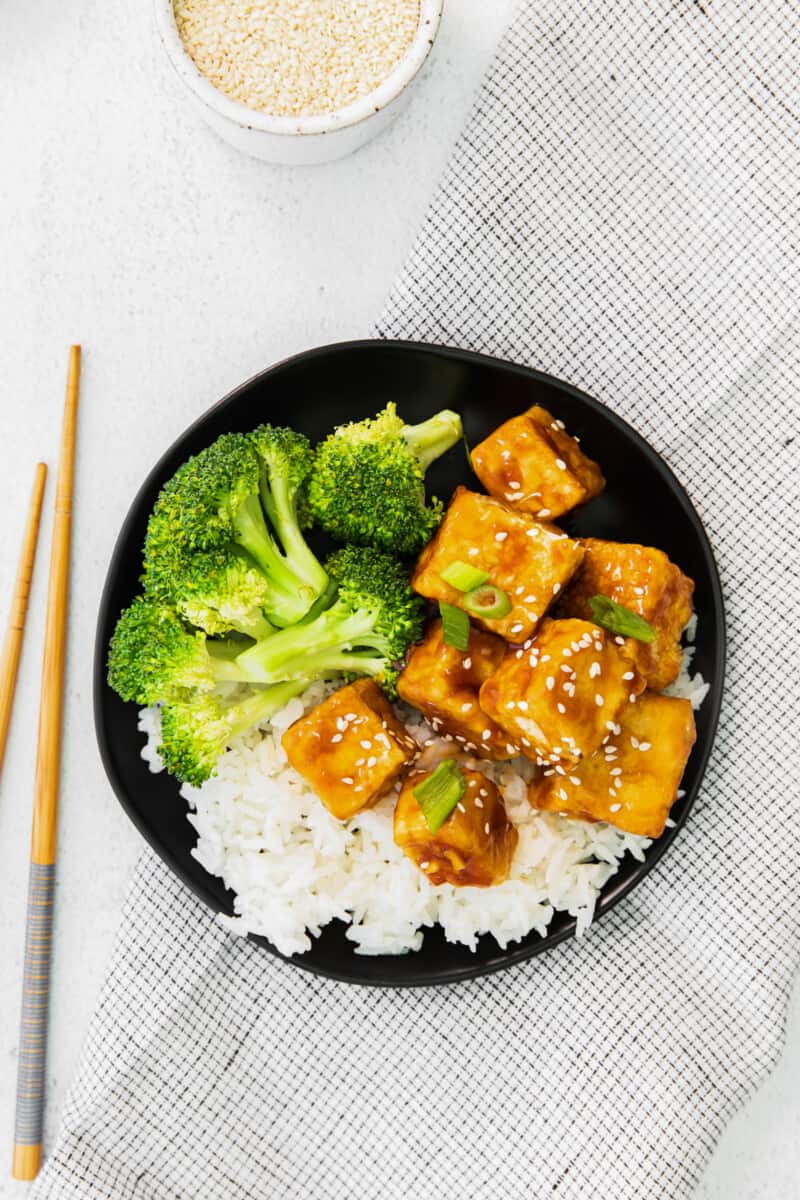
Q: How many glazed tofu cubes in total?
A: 8